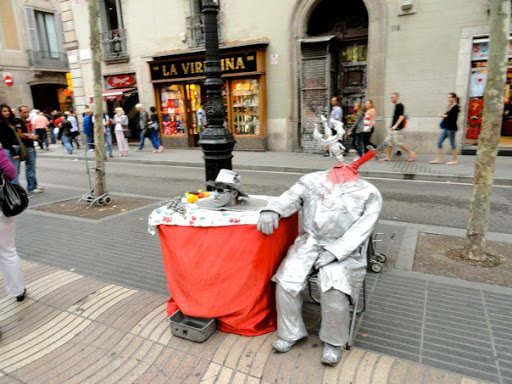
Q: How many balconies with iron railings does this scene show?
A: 3